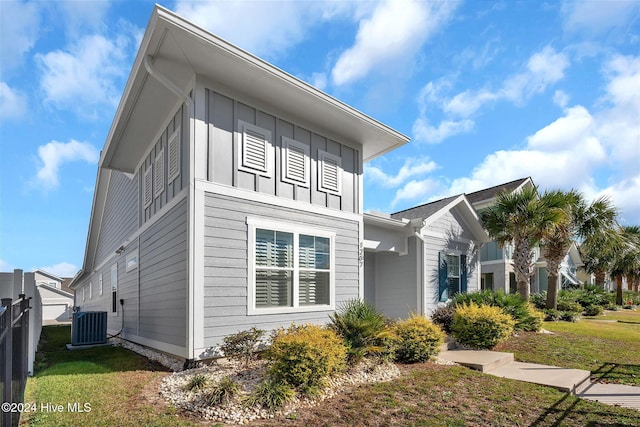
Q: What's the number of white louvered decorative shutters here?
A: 6